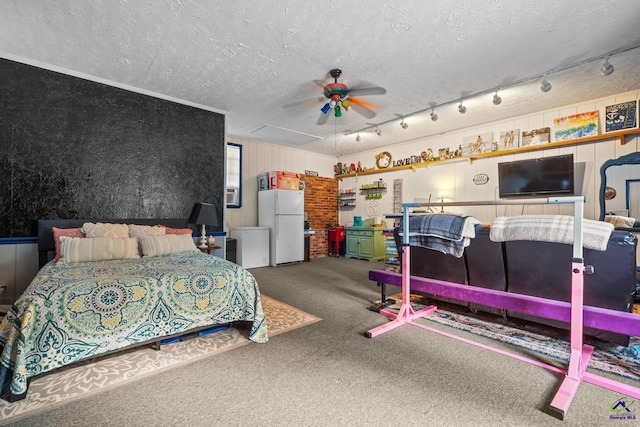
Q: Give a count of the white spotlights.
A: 8